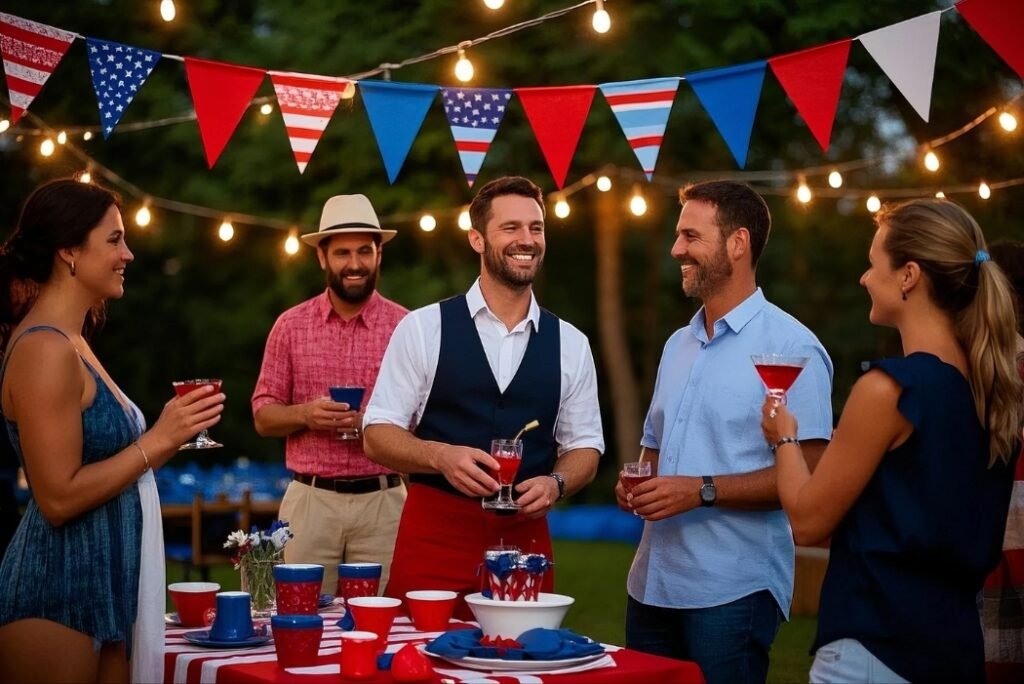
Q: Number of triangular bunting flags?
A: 12